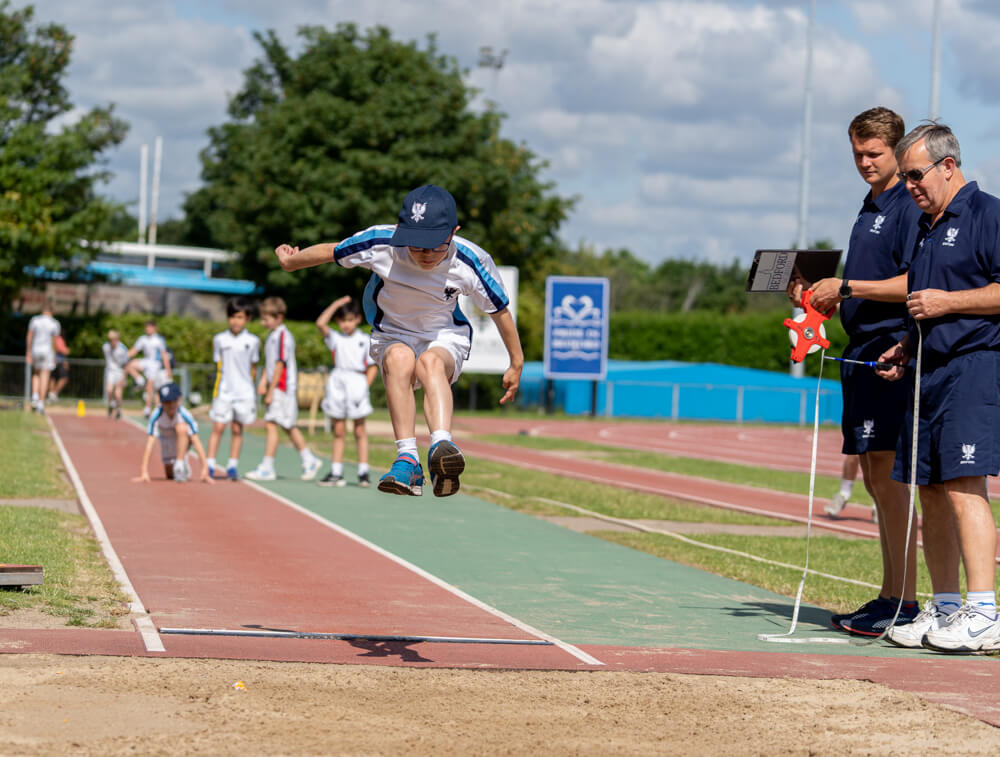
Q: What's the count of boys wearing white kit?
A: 8